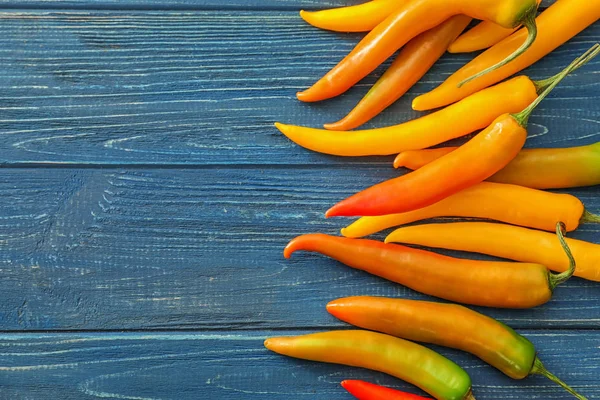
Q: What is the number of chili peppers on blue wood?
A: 14